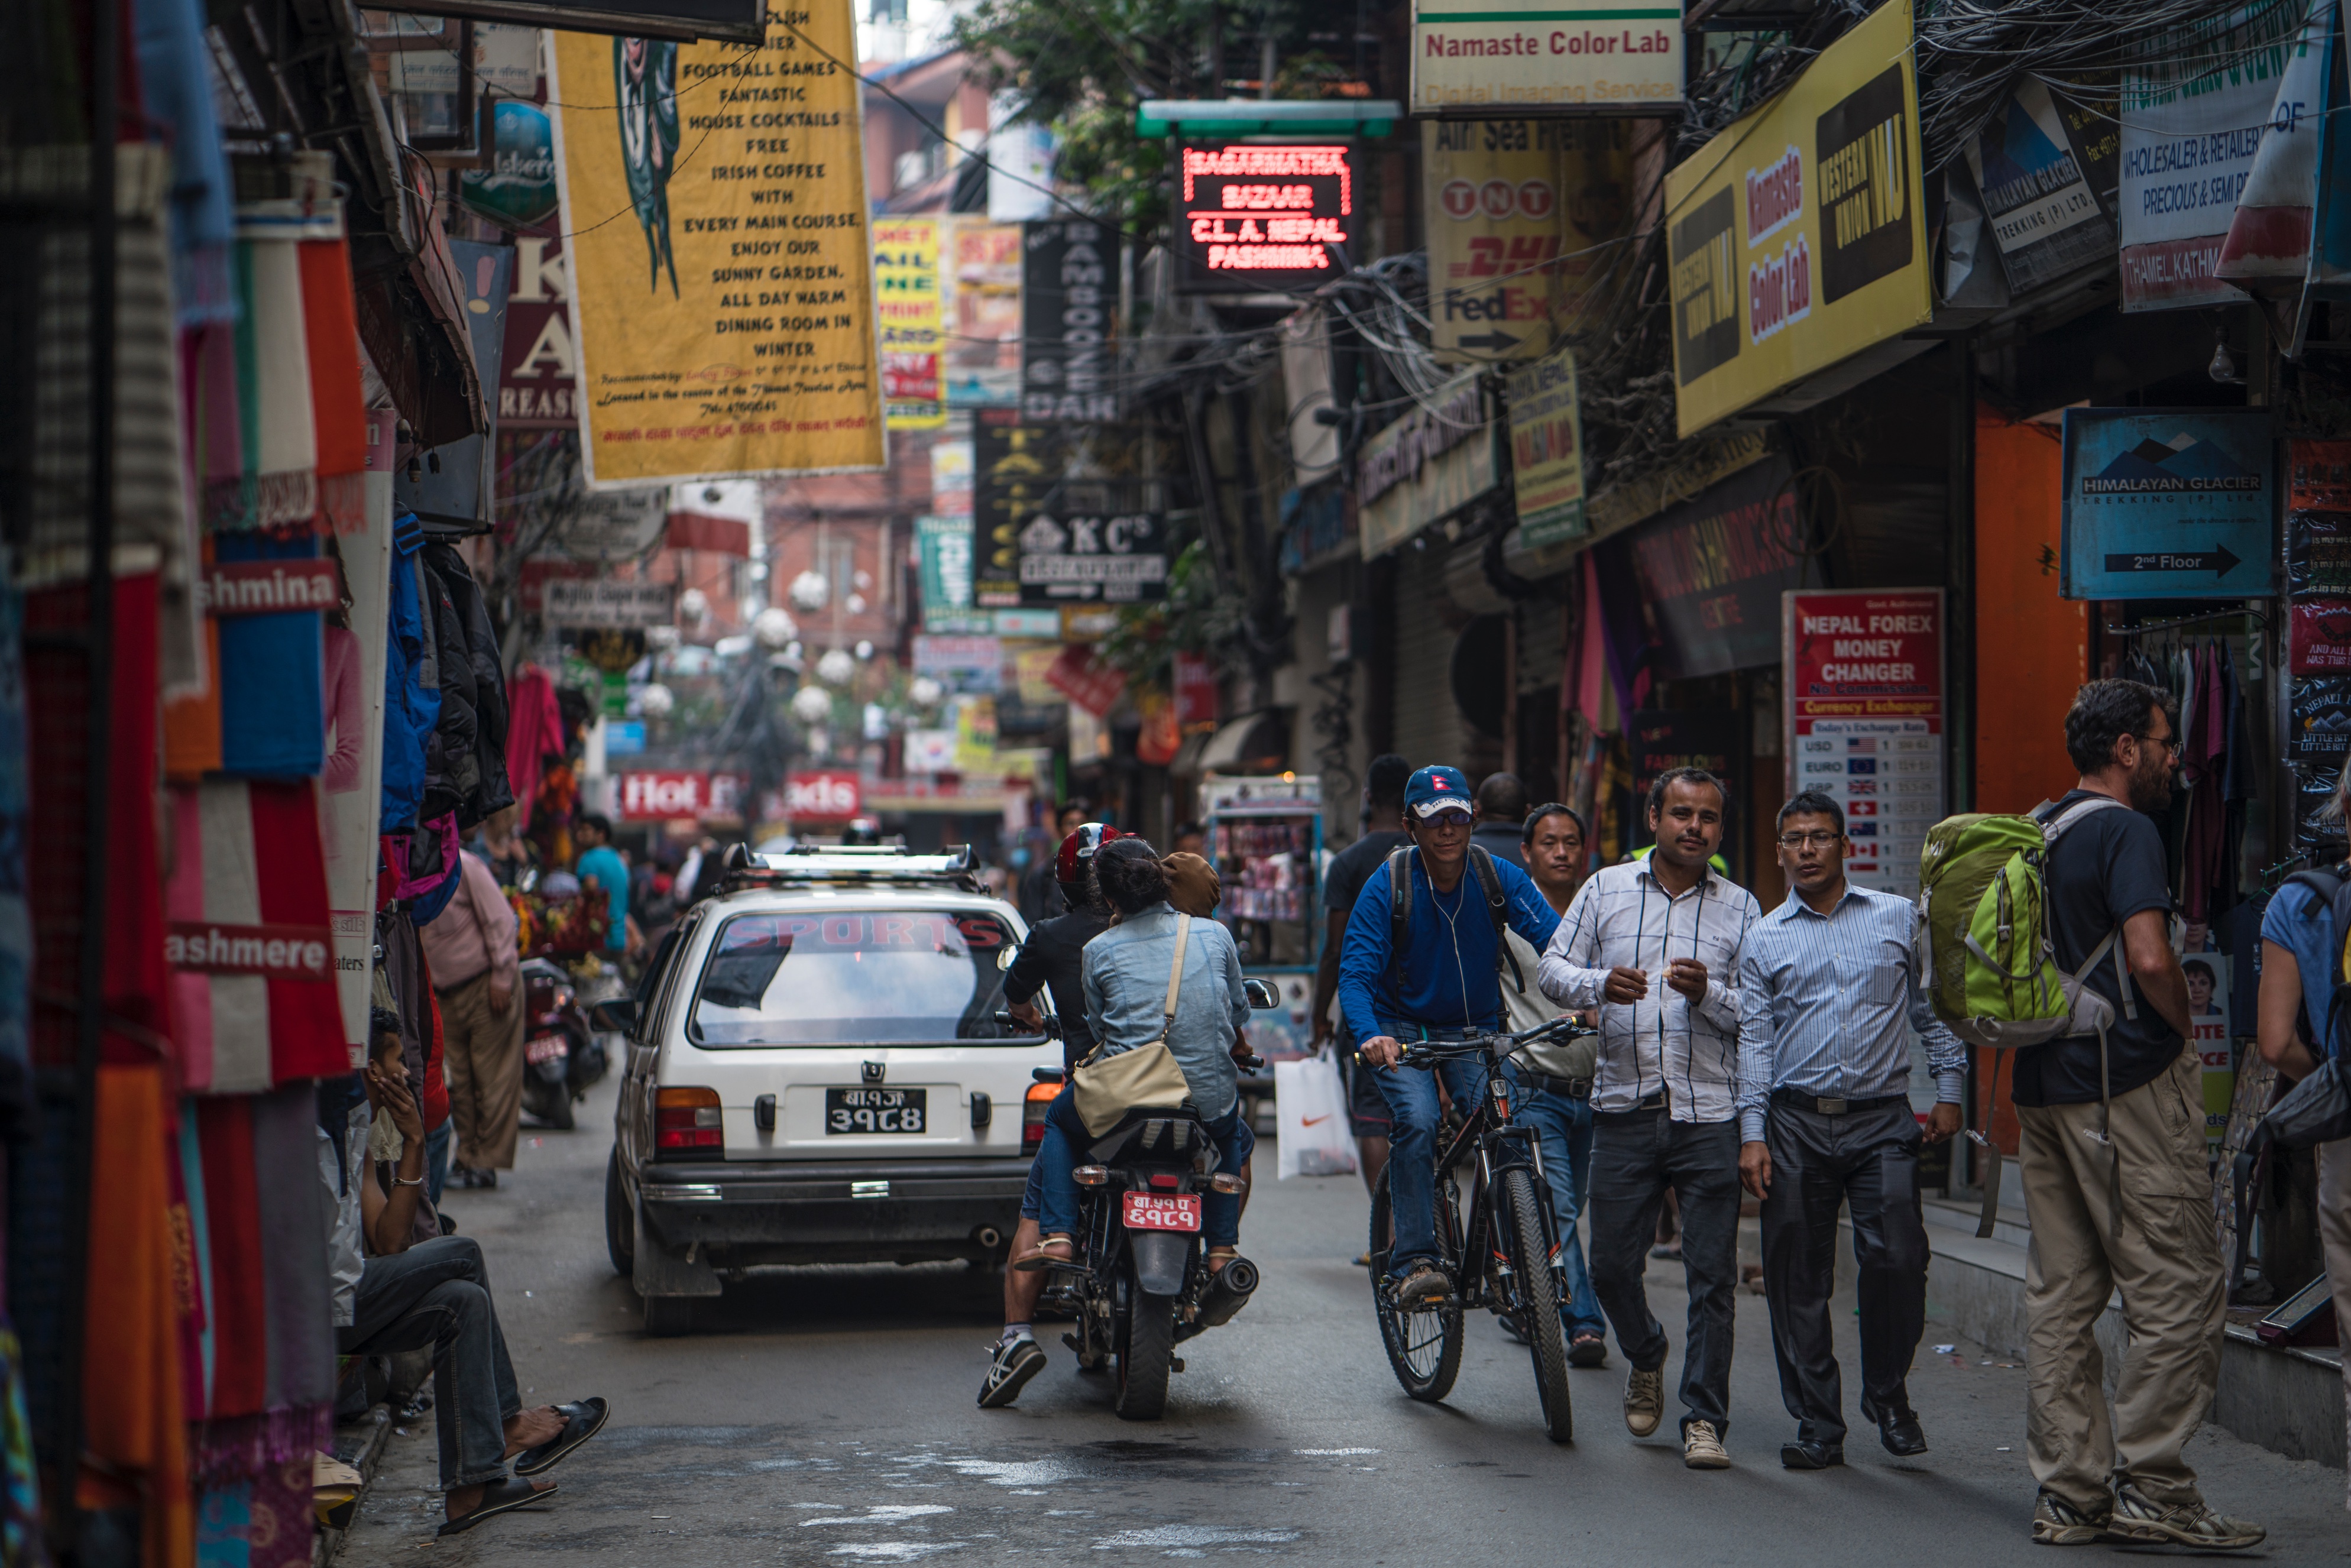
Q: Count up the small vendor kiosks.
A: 1